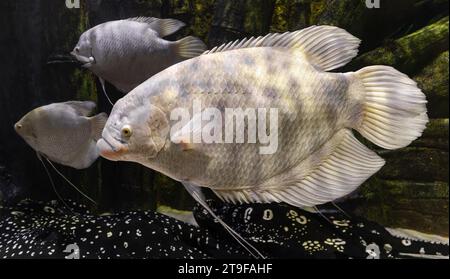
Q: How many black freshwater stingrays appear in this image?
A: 2